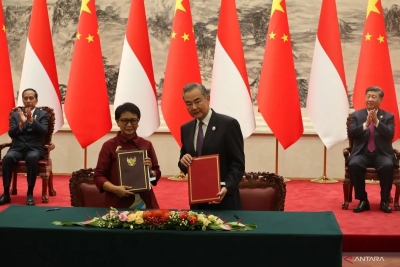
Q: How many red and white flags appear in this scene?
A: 4